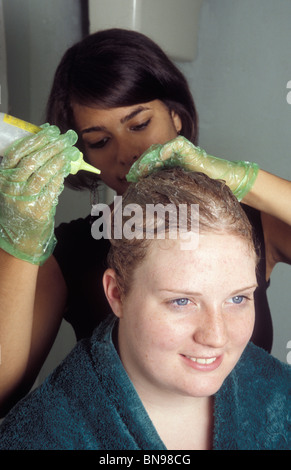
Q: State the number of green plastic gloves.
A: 2